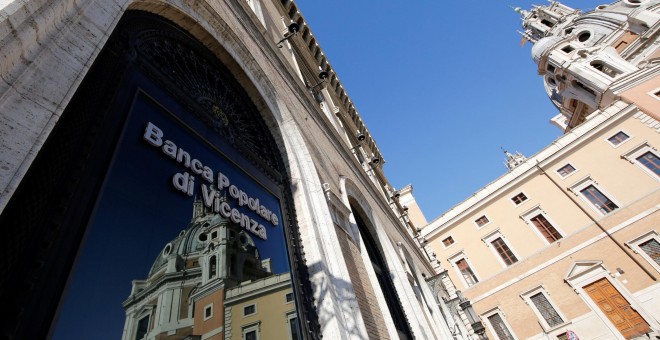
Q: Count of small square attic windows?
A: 5